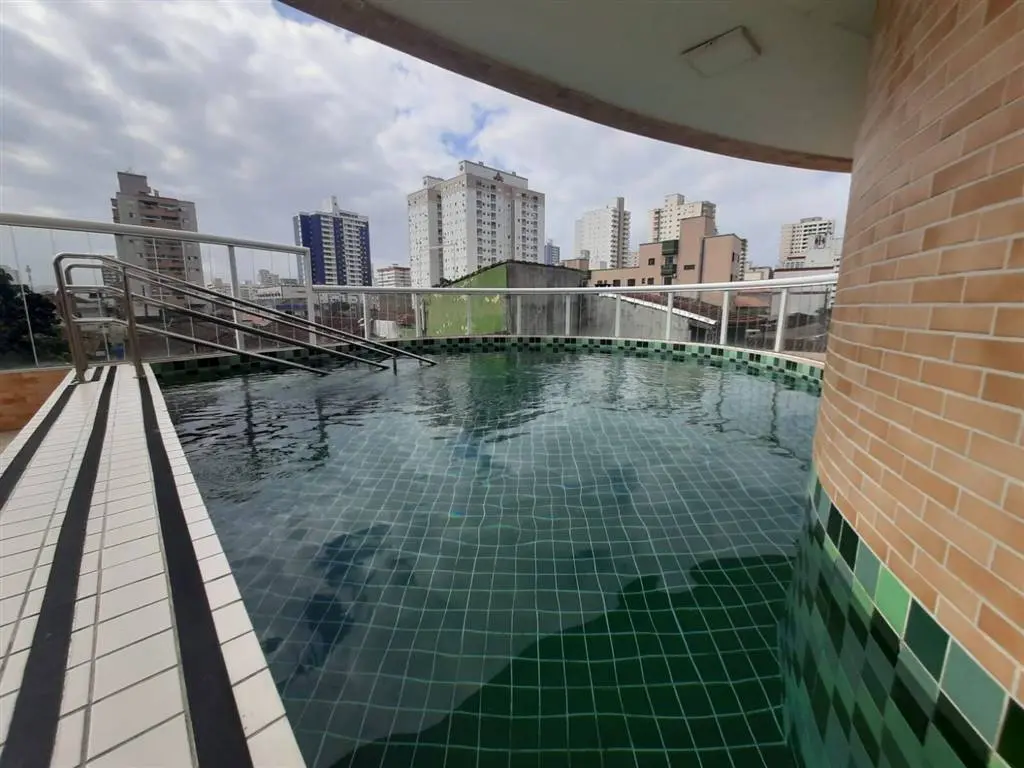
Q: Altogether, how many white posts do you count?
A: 11